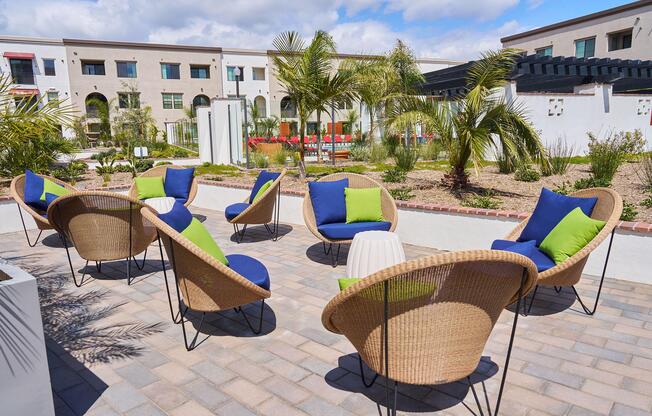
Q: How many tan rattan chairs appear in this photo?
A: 8